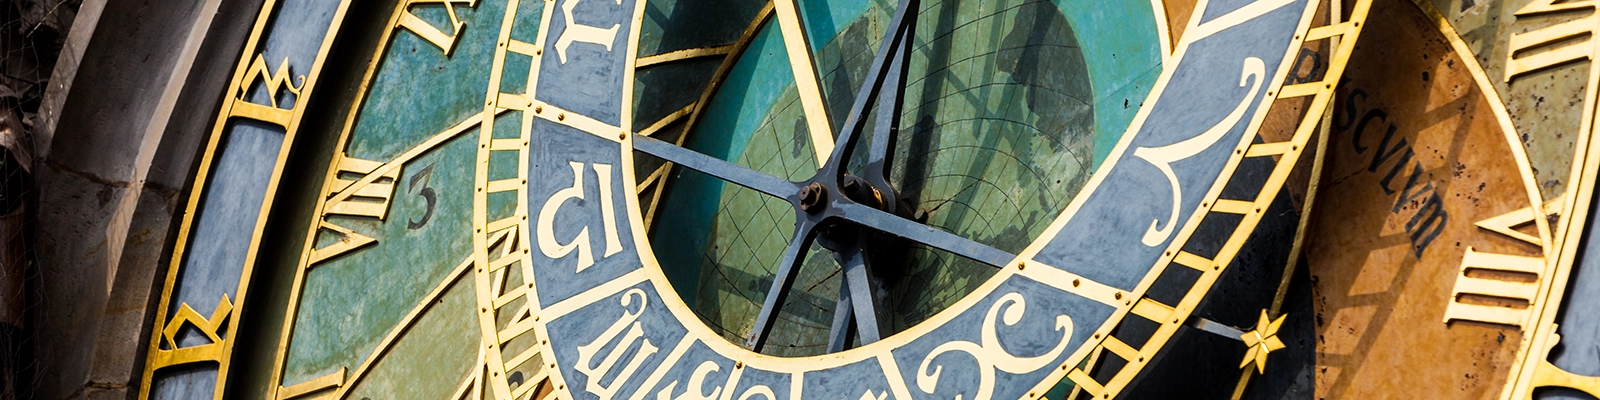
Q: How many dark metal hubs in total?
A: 1